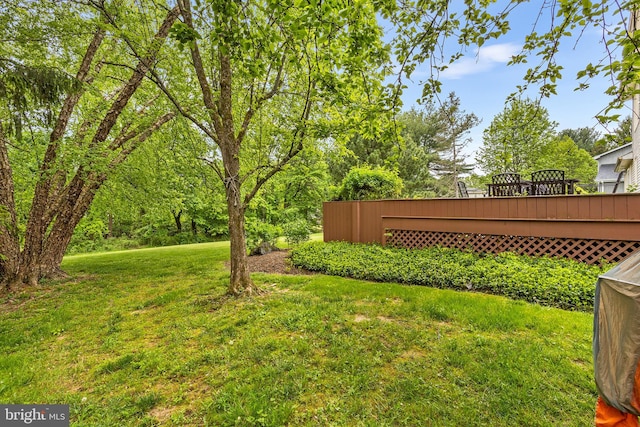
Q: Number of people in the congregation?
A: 0